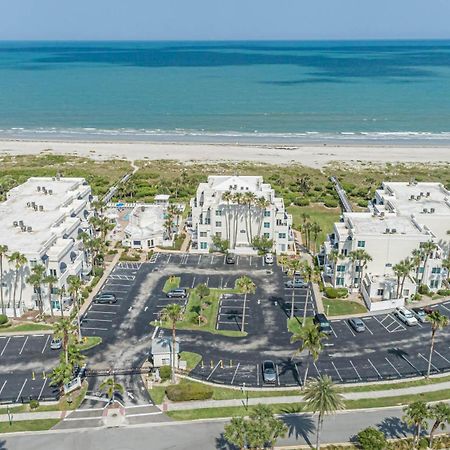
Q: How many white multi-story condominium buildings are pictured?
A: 3